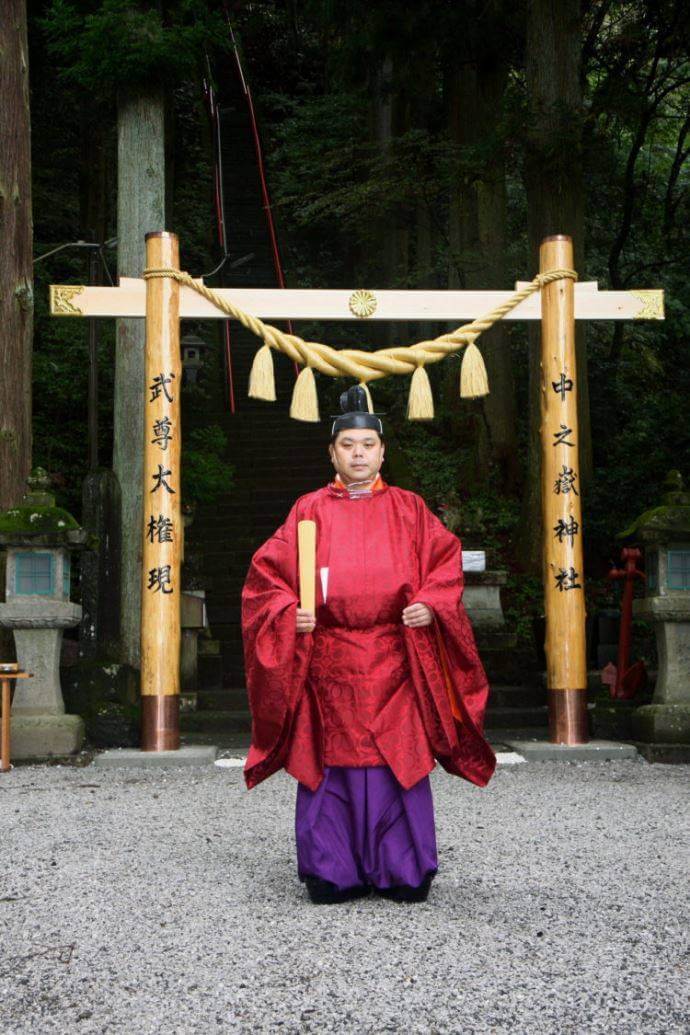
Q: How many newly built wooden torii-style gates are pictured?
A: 1